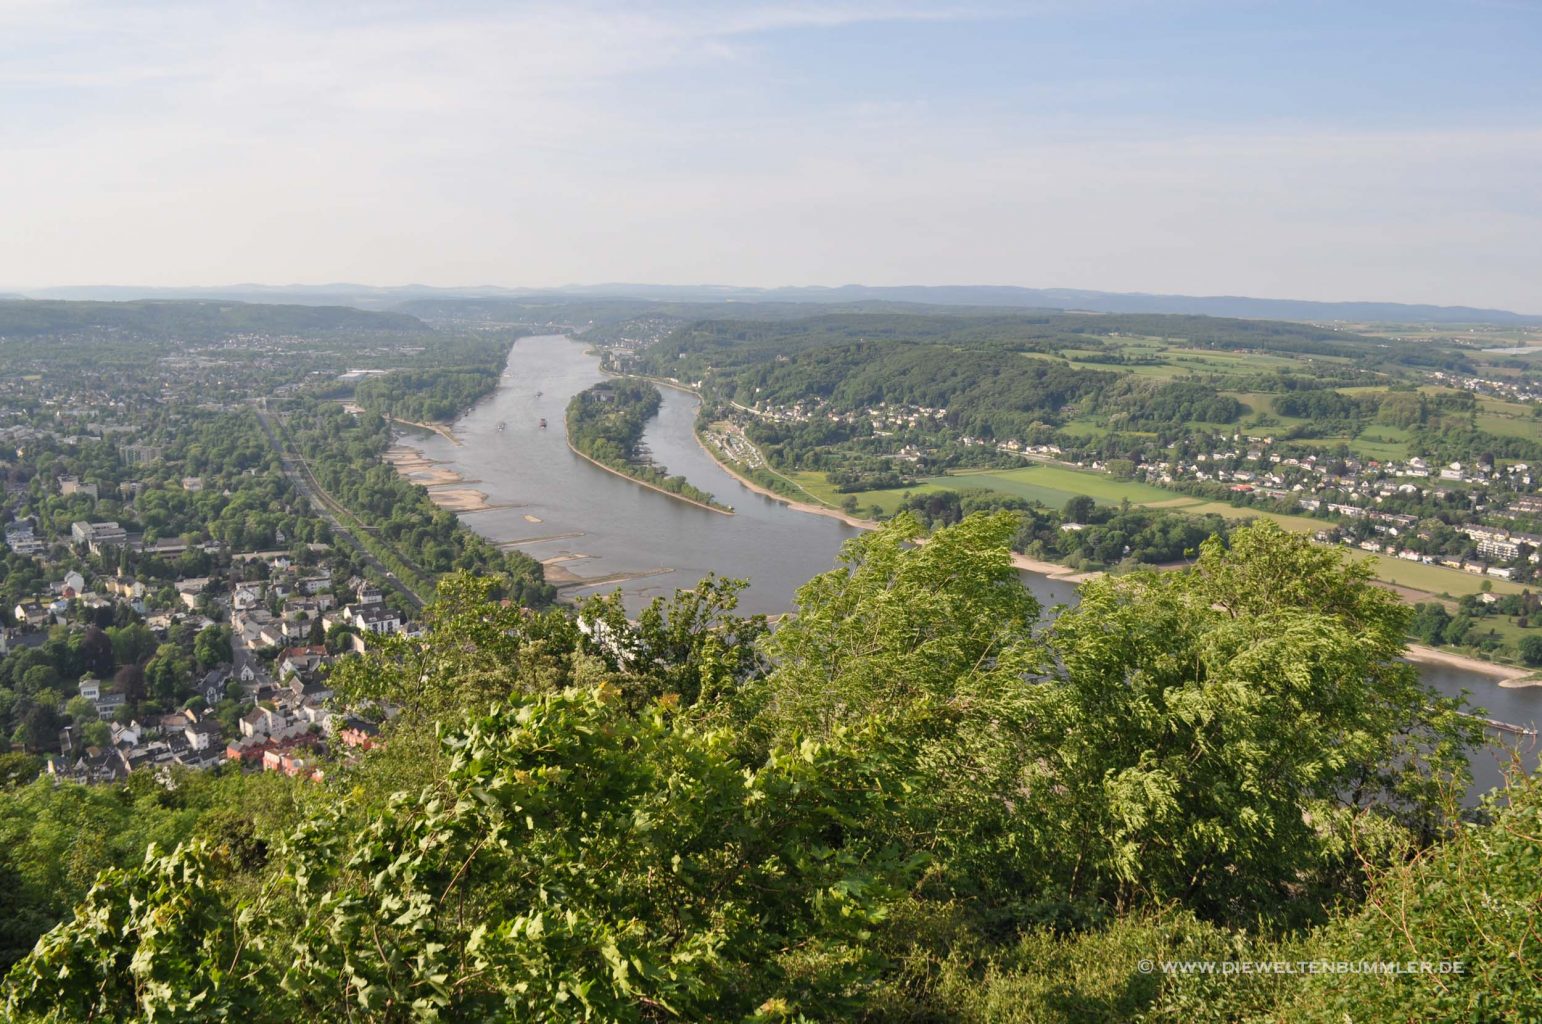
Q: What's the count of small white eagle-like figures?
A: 0